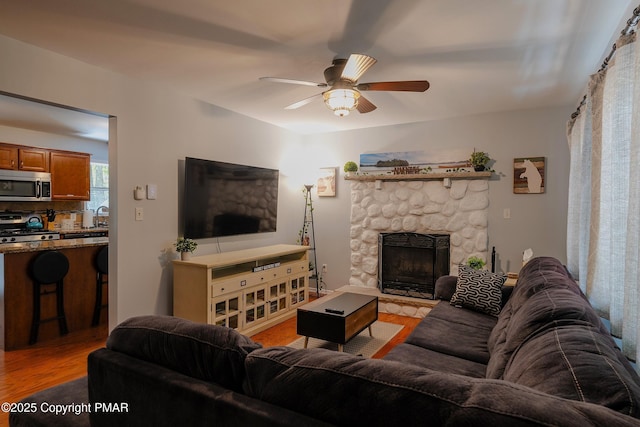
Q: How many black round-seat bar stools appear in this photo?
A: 2